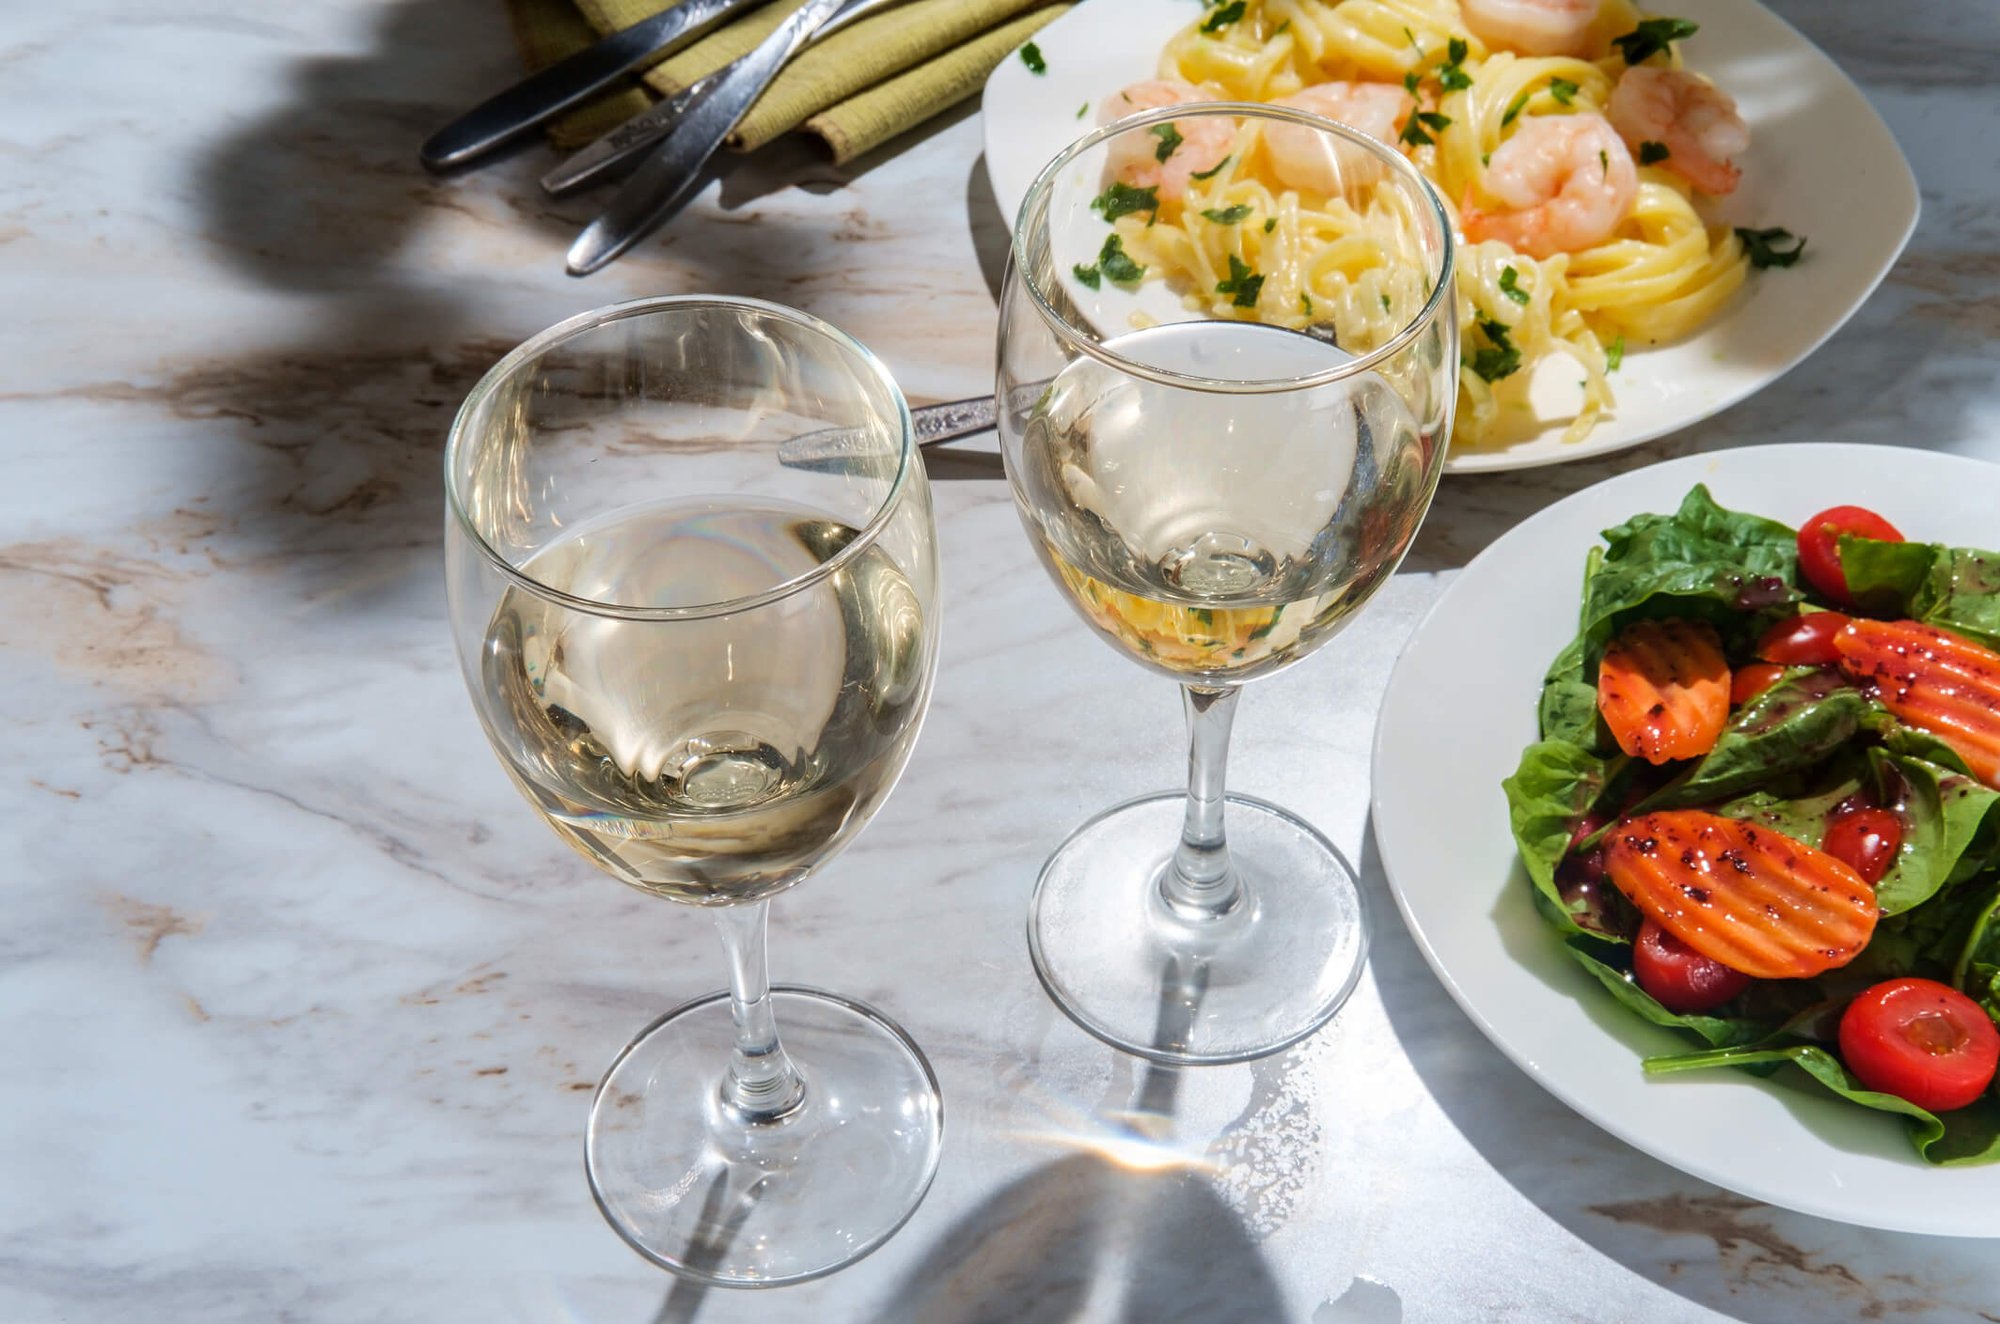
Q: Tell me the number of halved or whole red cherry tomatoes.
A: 6